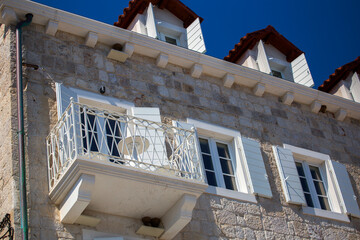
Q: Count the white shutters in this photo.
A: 11